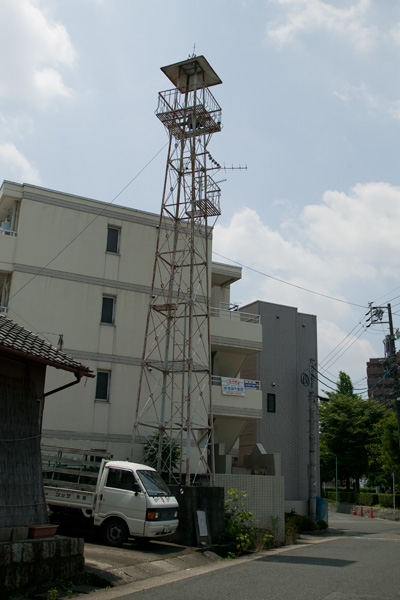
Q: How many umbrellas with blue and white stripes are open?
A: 0